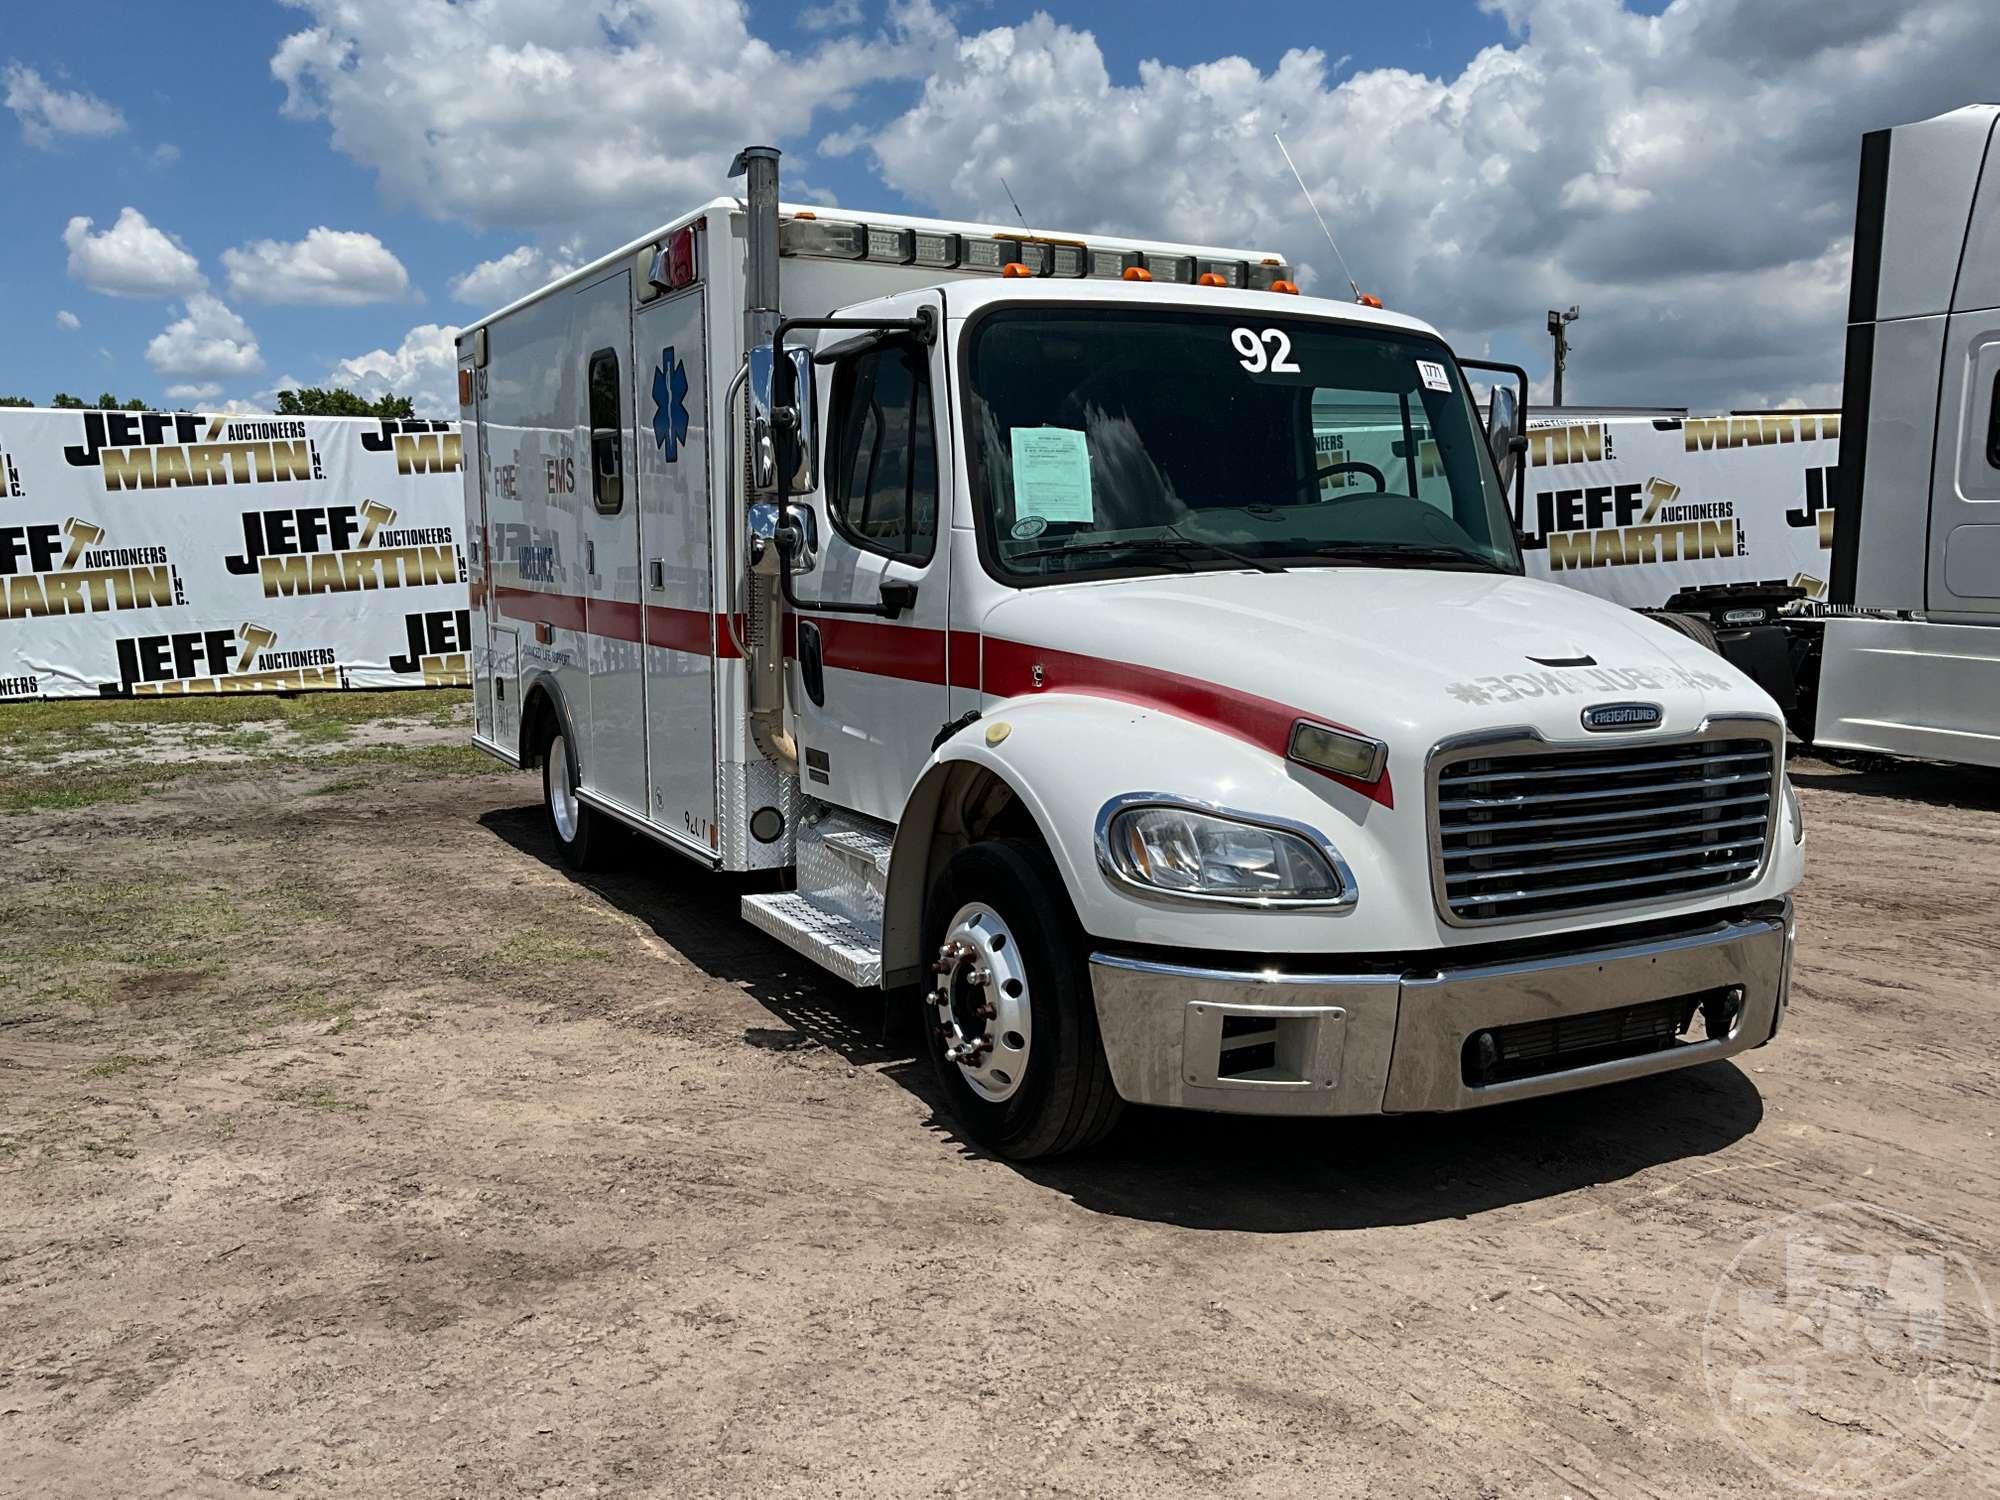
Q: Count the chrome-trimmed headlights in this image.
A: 1